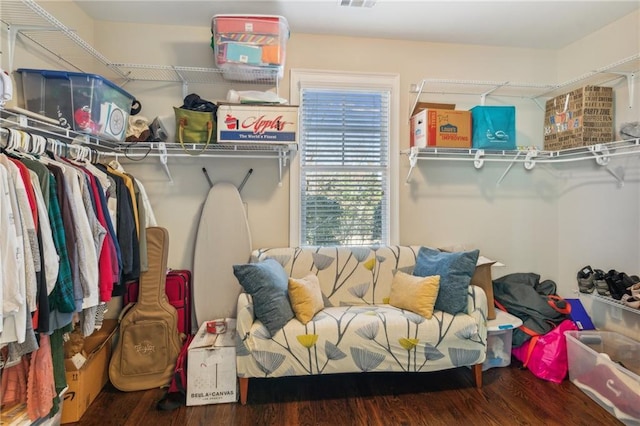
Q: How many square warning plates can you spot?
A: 0